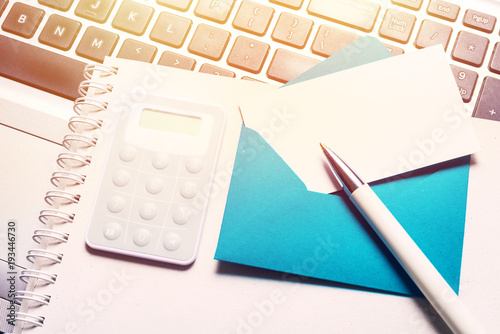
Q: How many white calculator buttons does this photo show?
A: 12